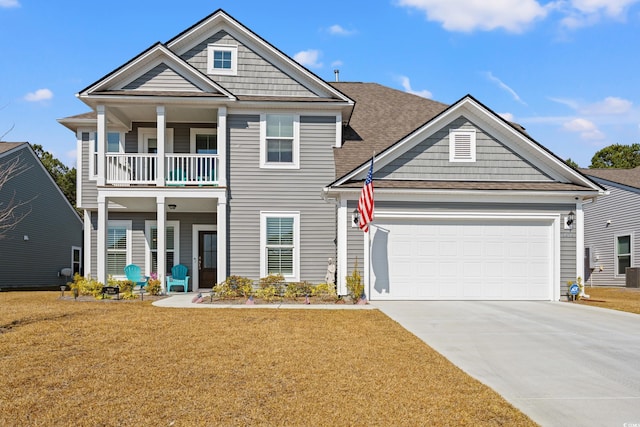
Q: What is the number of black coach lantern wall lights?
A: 2